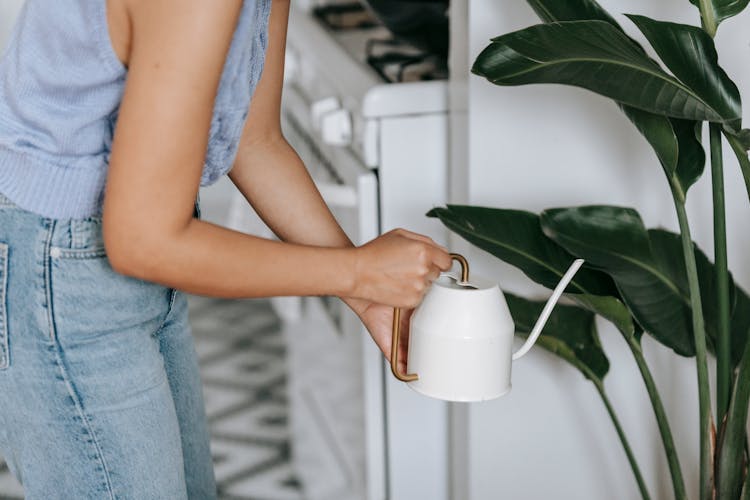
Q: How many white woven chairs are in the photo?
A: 0